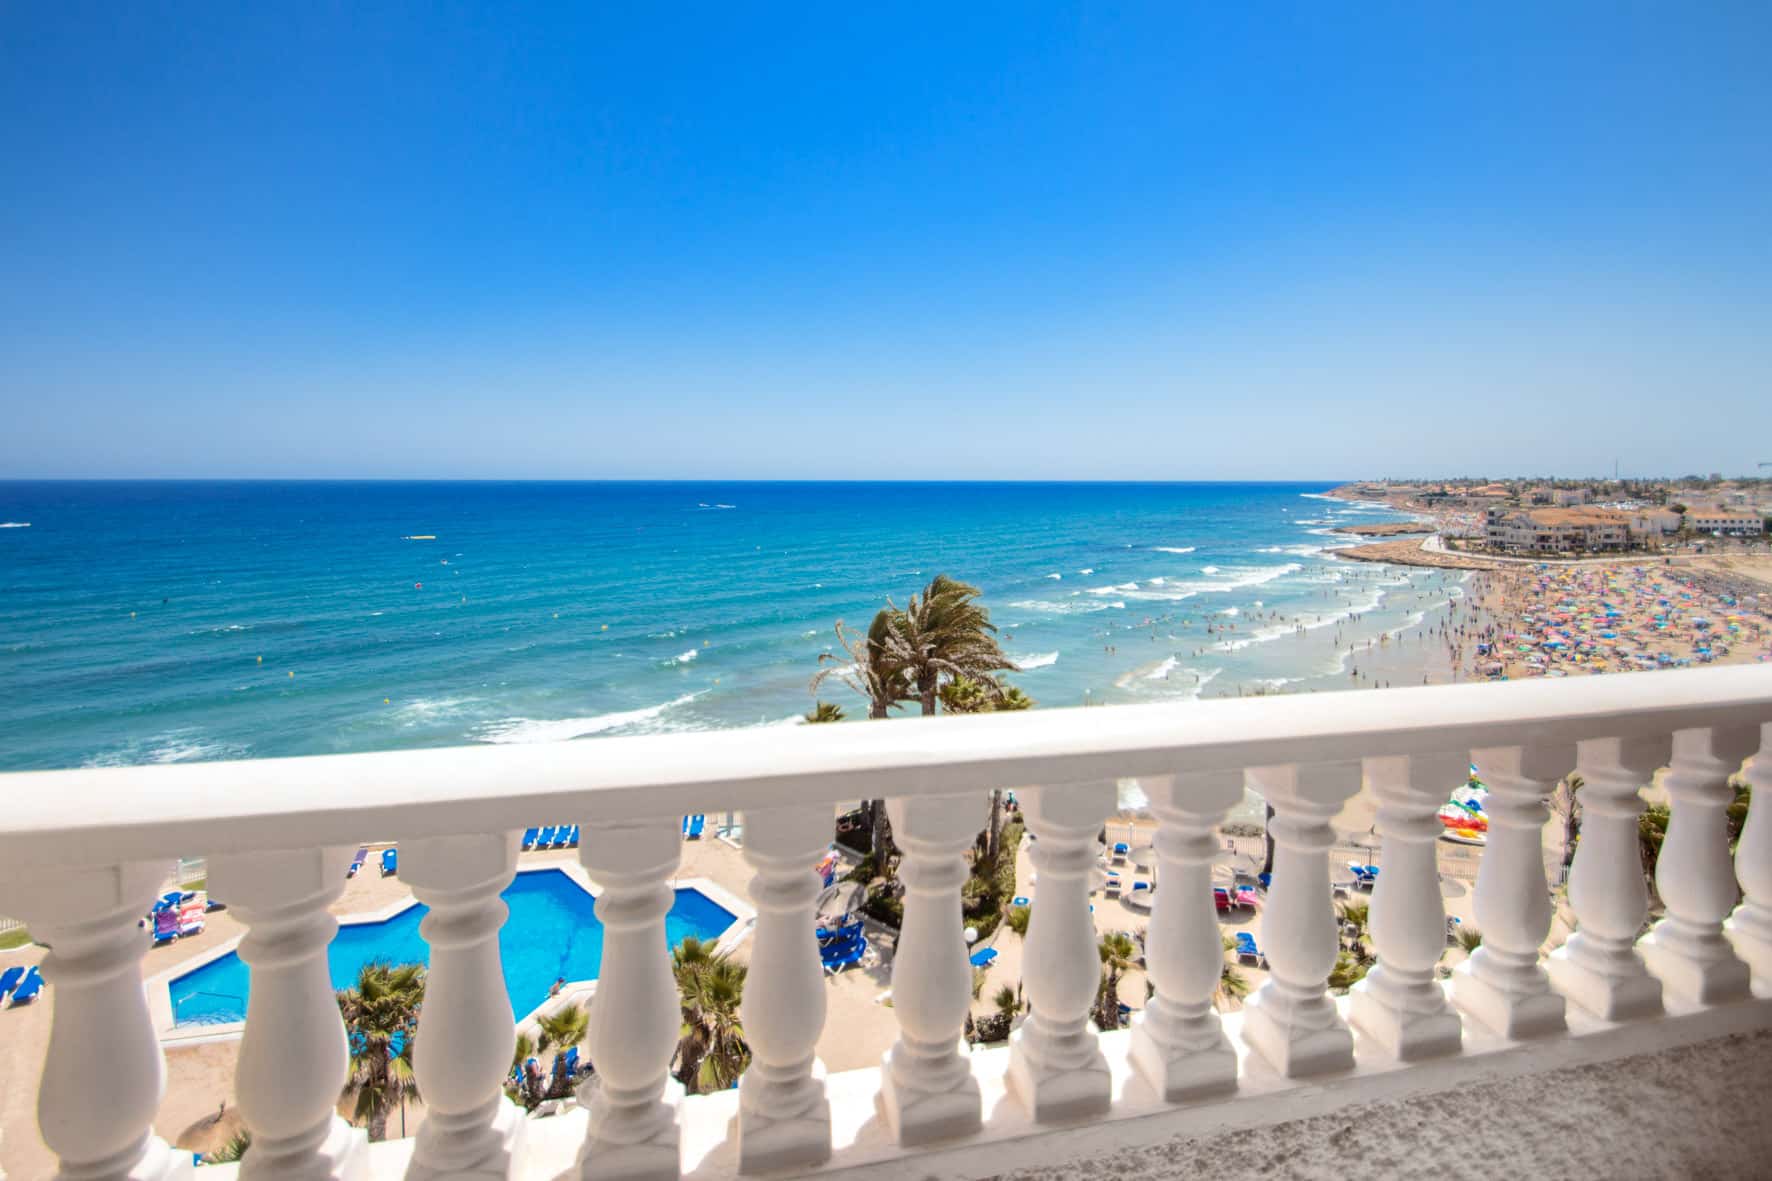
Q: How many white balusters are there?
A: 14